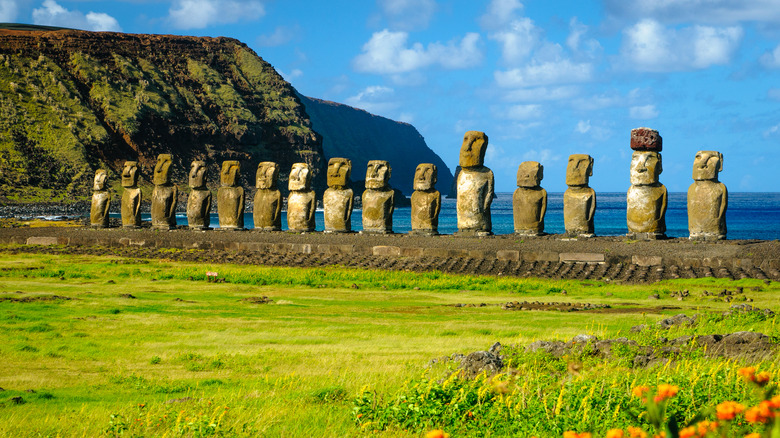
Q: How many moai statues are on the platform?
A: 15